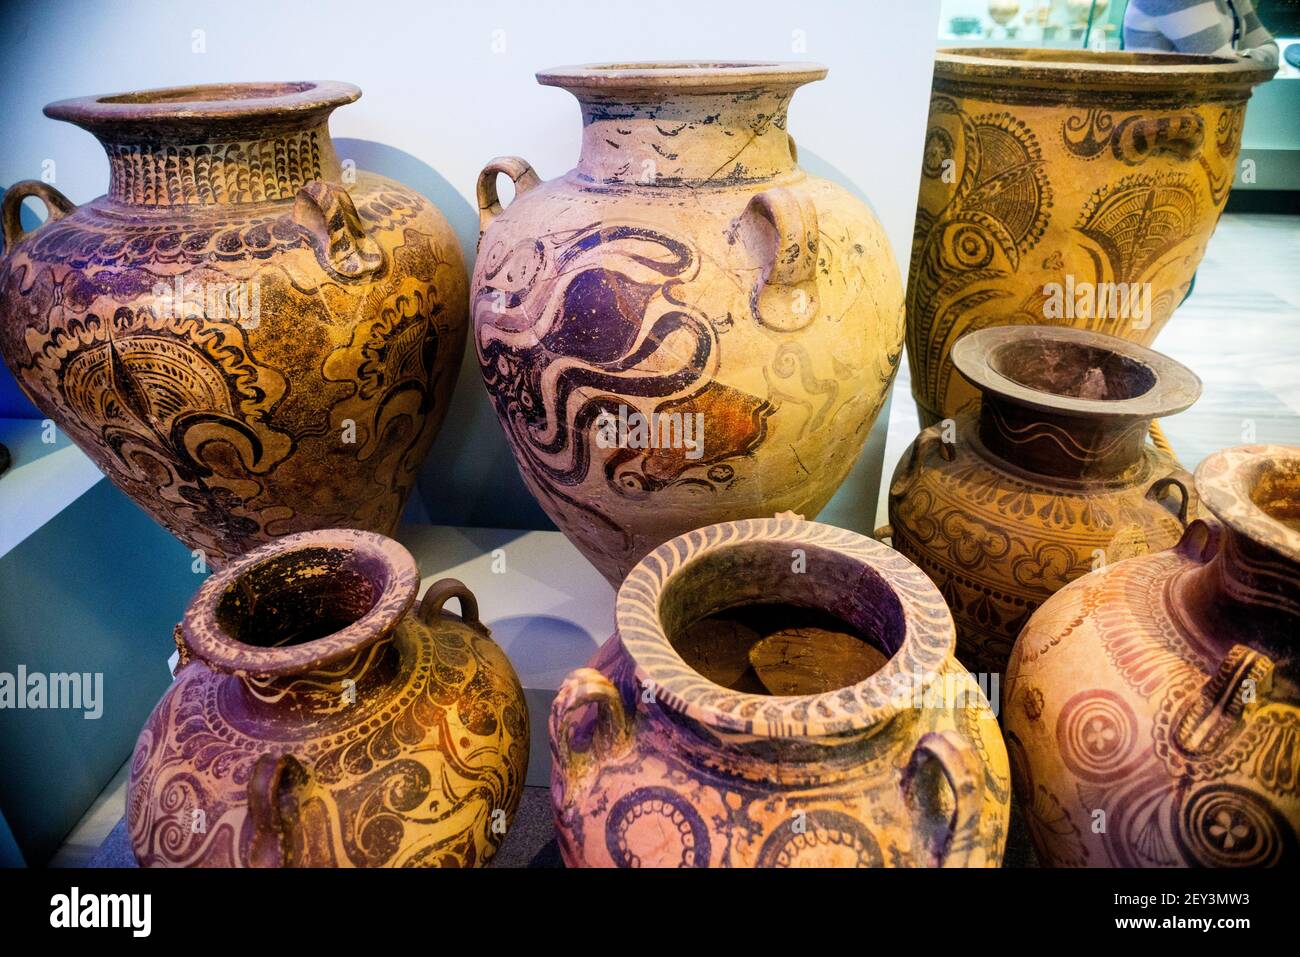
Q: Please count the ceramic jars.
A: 7